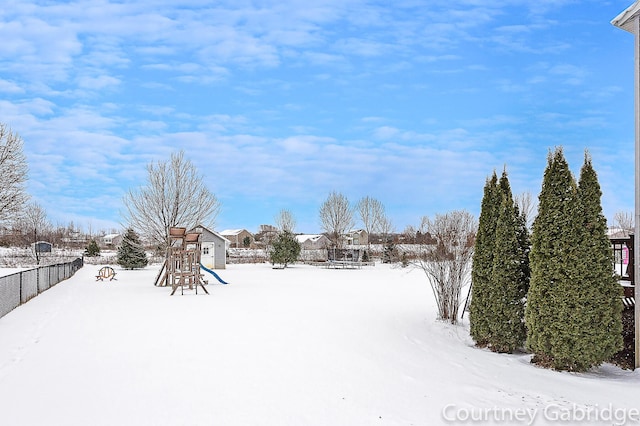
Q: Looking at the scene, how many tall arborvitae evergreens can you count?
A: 4